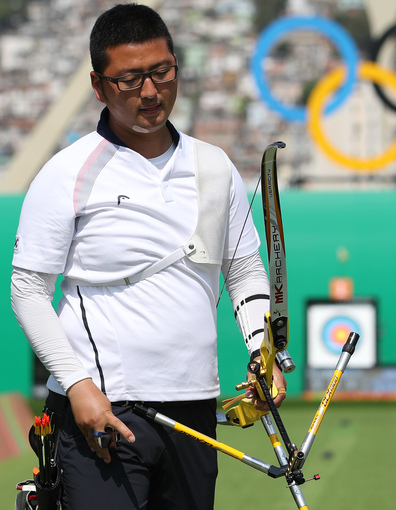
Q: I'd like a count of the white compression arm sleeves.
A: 2